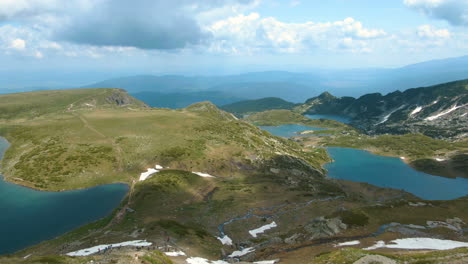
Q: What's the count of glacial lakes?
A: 4